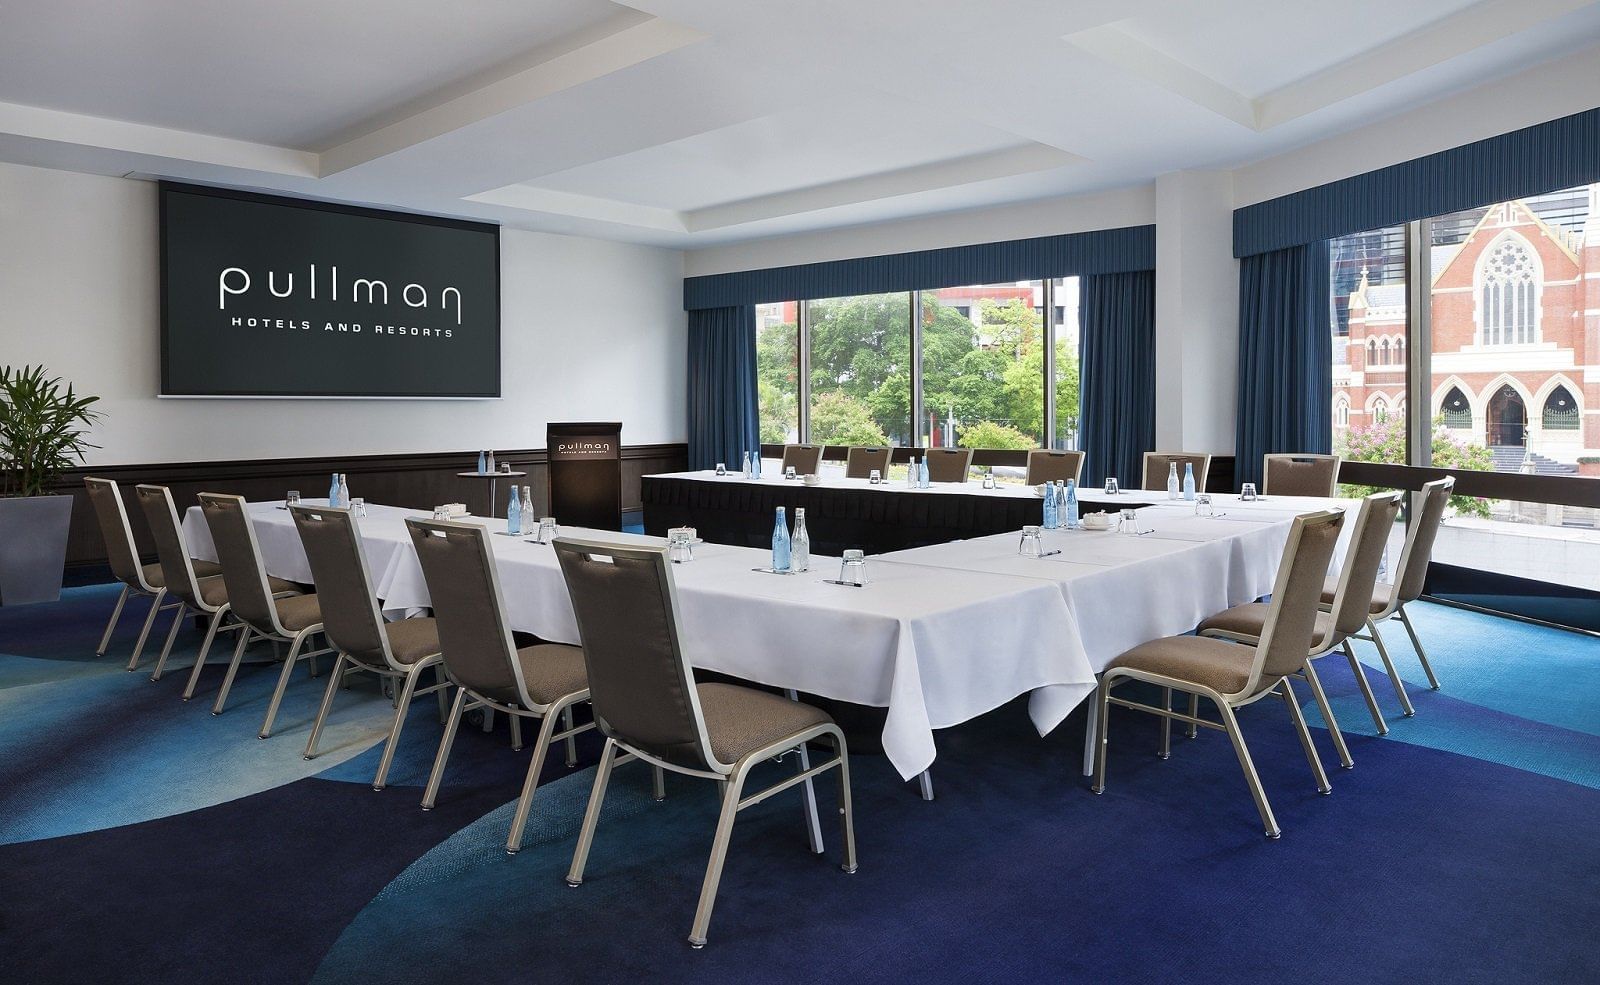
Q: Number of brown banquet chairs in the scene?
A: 15